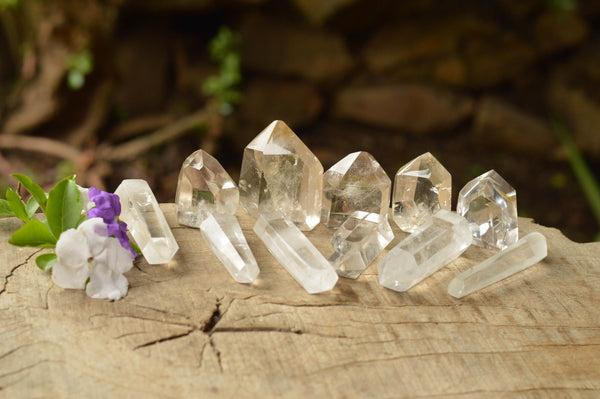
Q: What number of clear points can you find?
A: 11